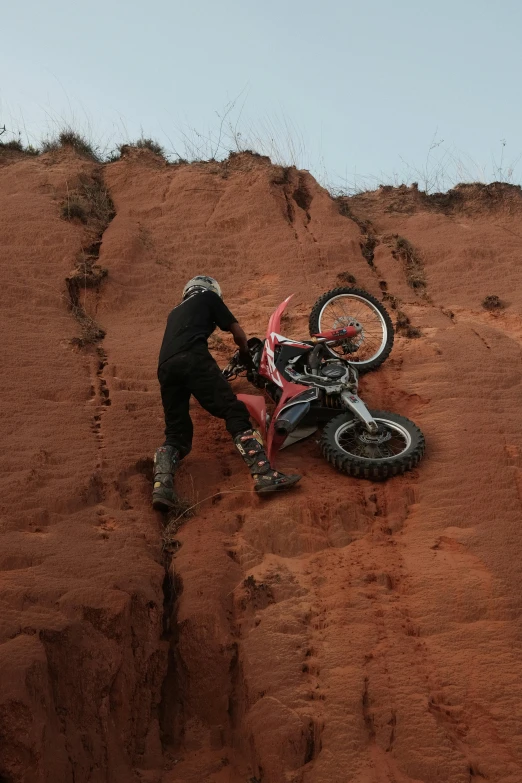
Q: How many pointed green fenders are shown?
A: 0